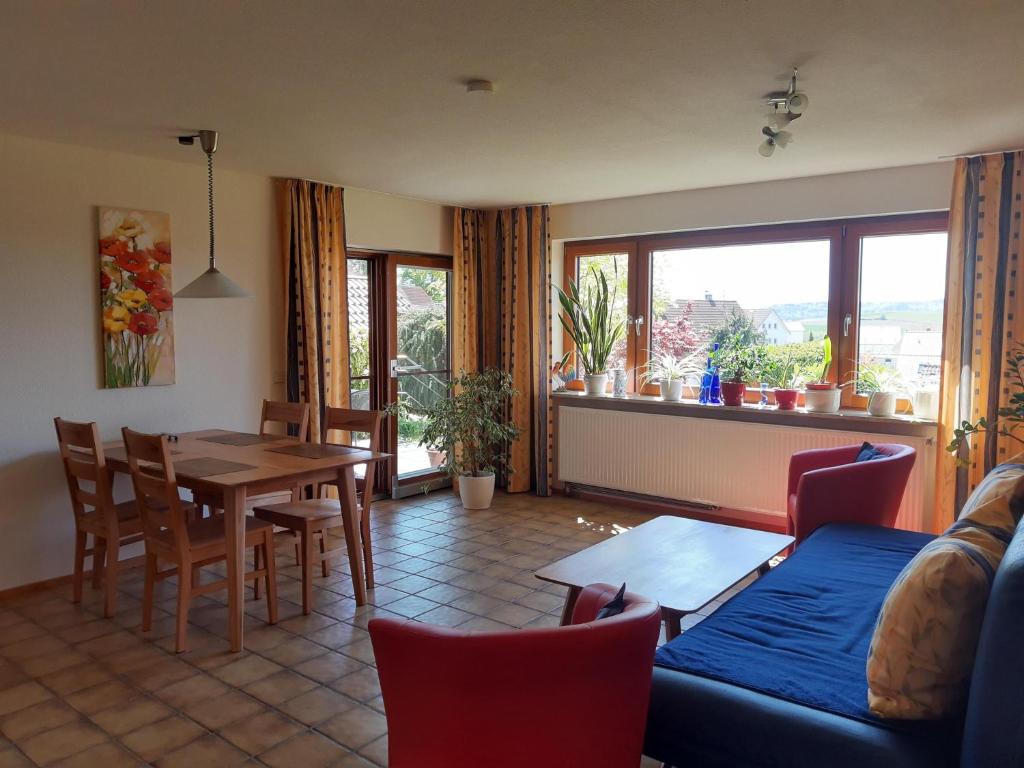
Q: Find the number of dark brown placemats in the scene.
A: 4